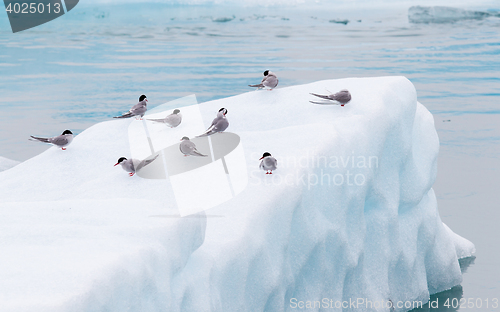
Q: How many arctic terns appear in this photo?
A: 9